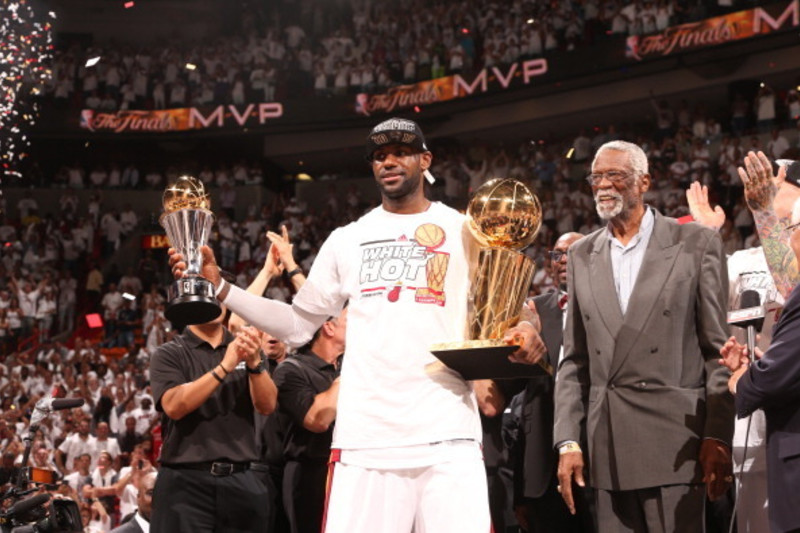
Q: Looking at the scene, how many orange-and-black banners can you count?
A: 3